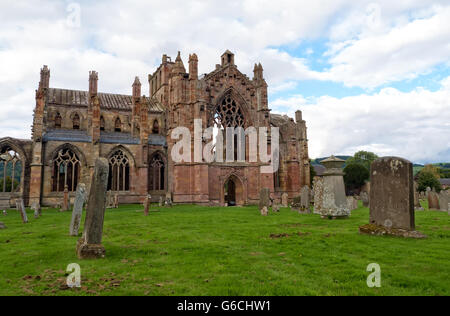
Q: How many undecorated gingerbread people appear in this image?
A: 0